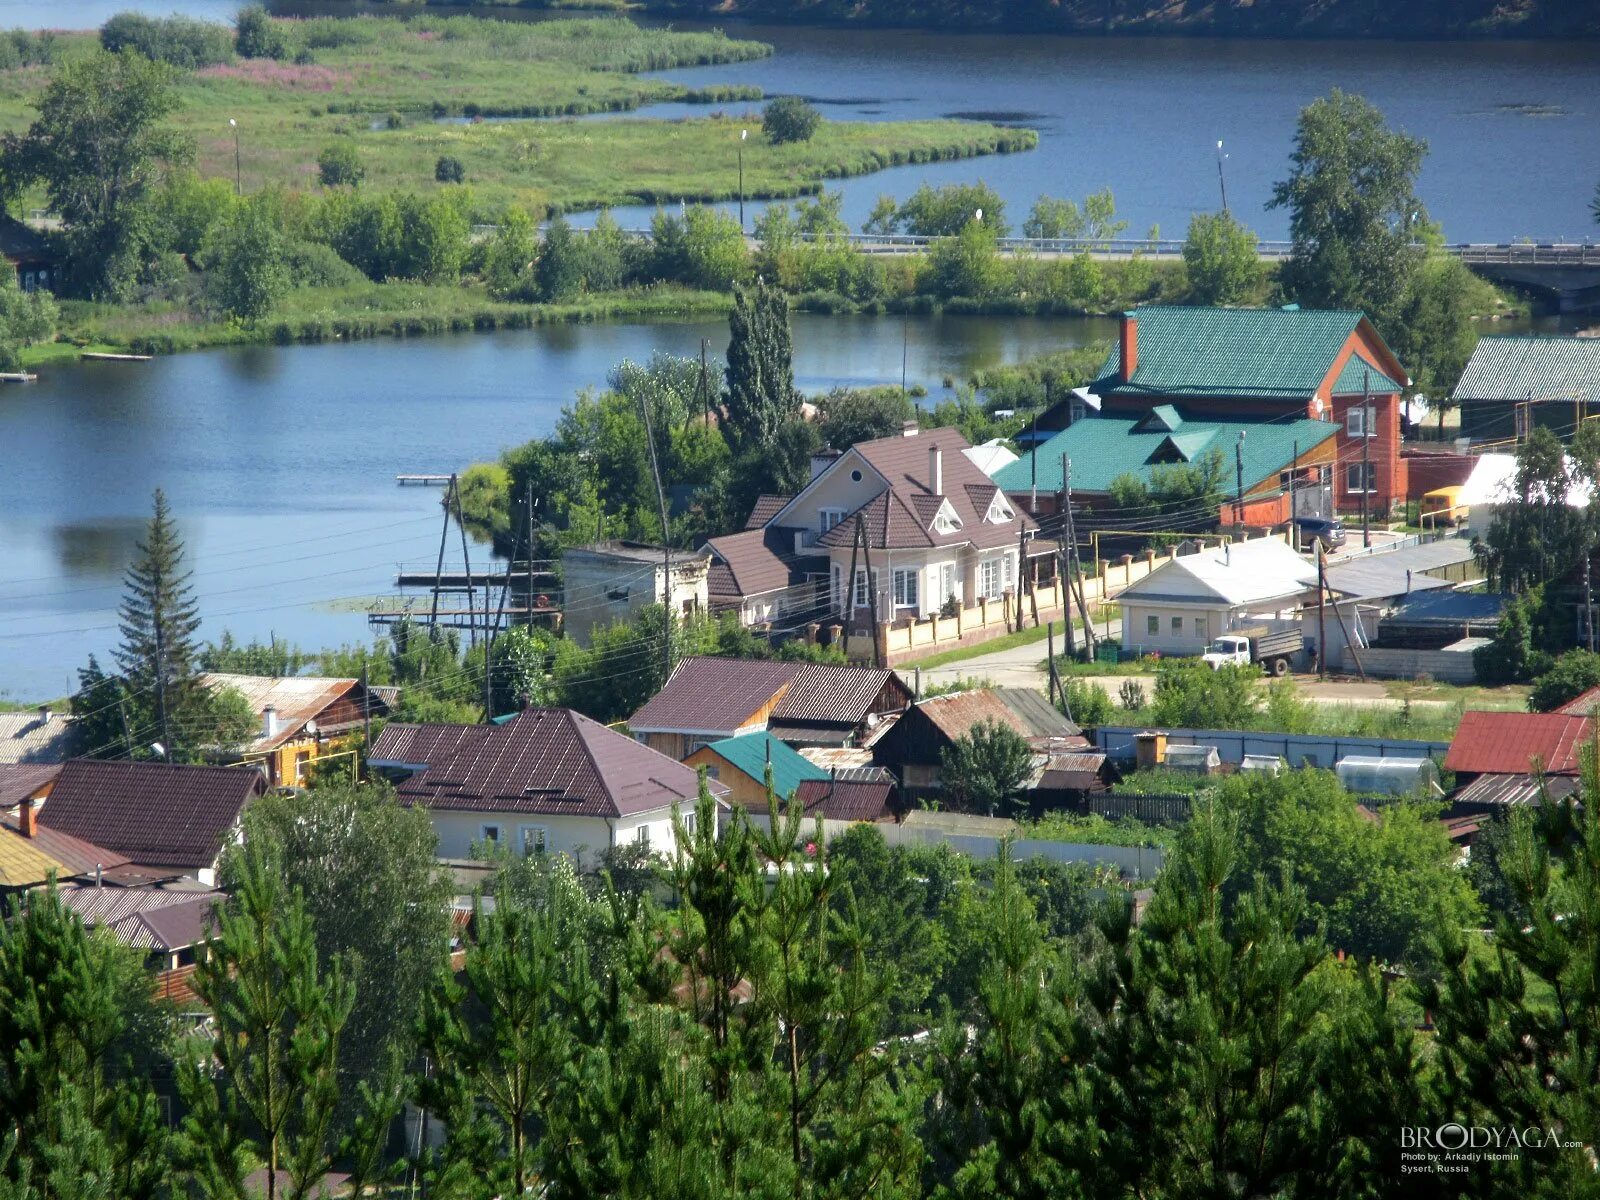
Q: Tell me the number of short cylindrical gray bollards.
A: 0